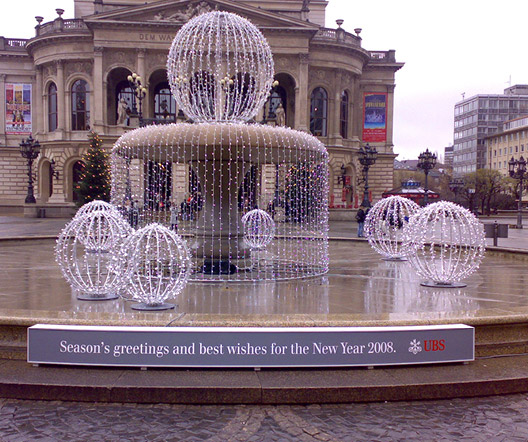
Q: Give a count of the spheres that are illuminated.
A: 7